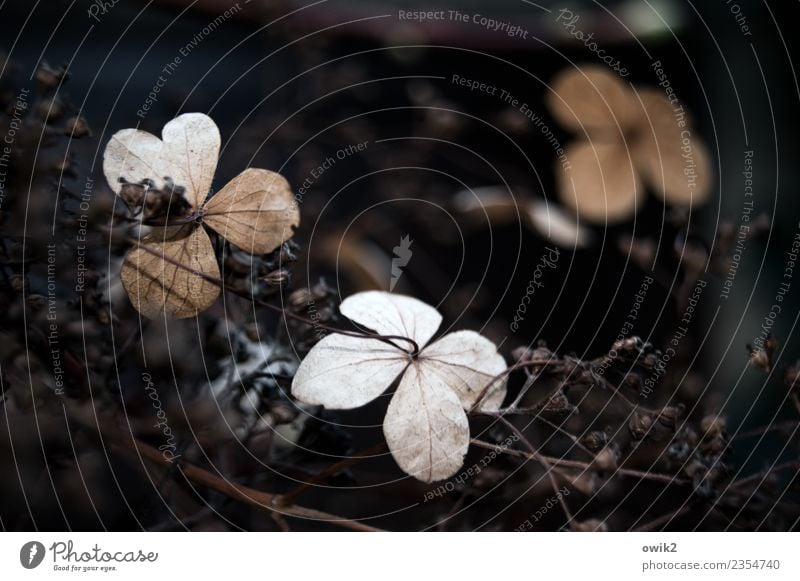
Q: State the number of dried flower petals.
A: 12